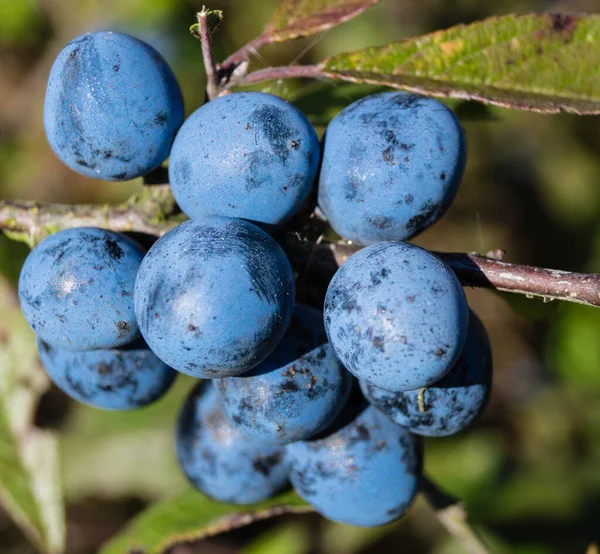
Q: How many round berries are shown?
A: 11